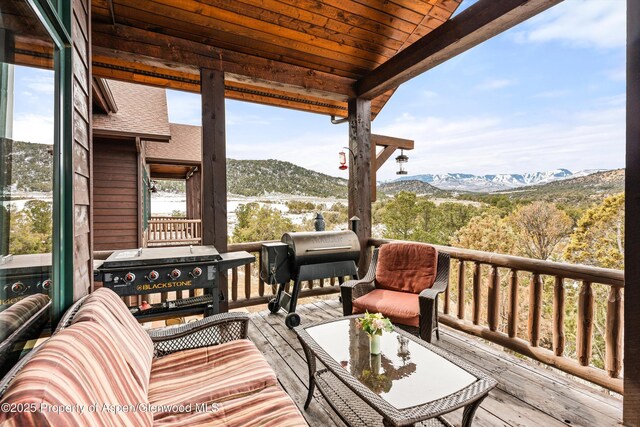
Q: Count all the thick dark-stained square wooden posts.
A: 3